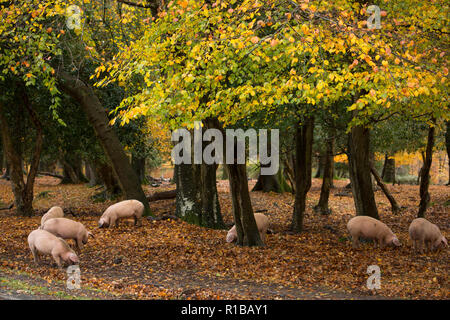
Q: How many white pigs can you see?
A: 7